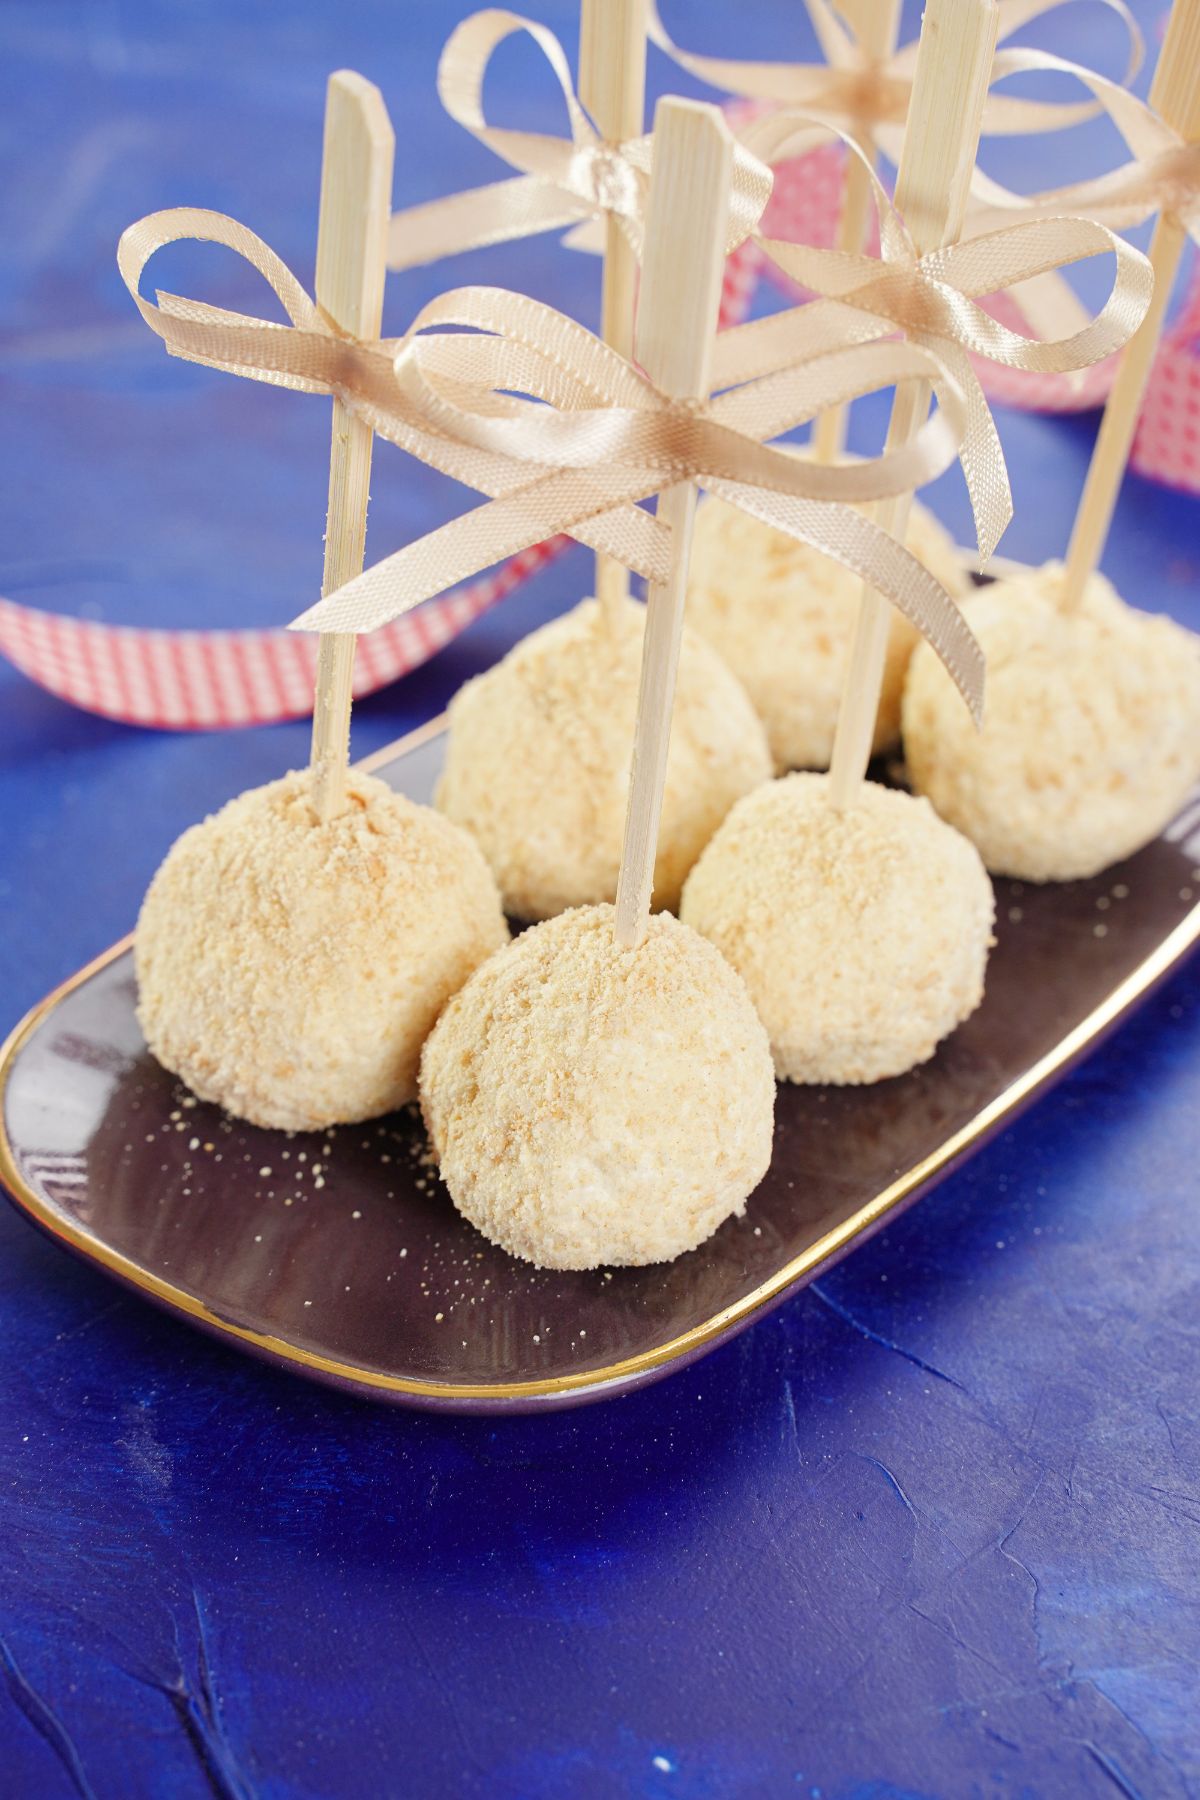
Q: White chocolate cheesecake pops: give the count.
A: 6